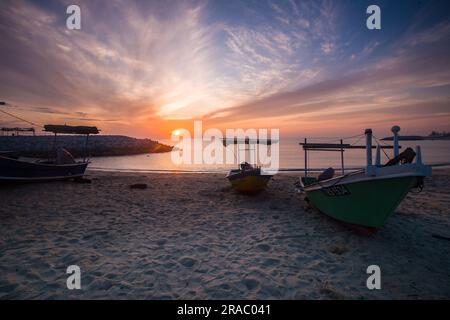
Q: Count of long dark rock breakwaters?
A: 1